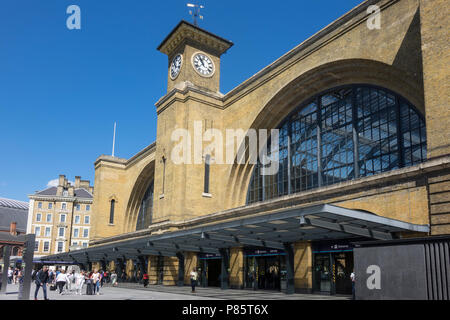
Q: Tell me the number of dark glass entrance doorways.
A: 3